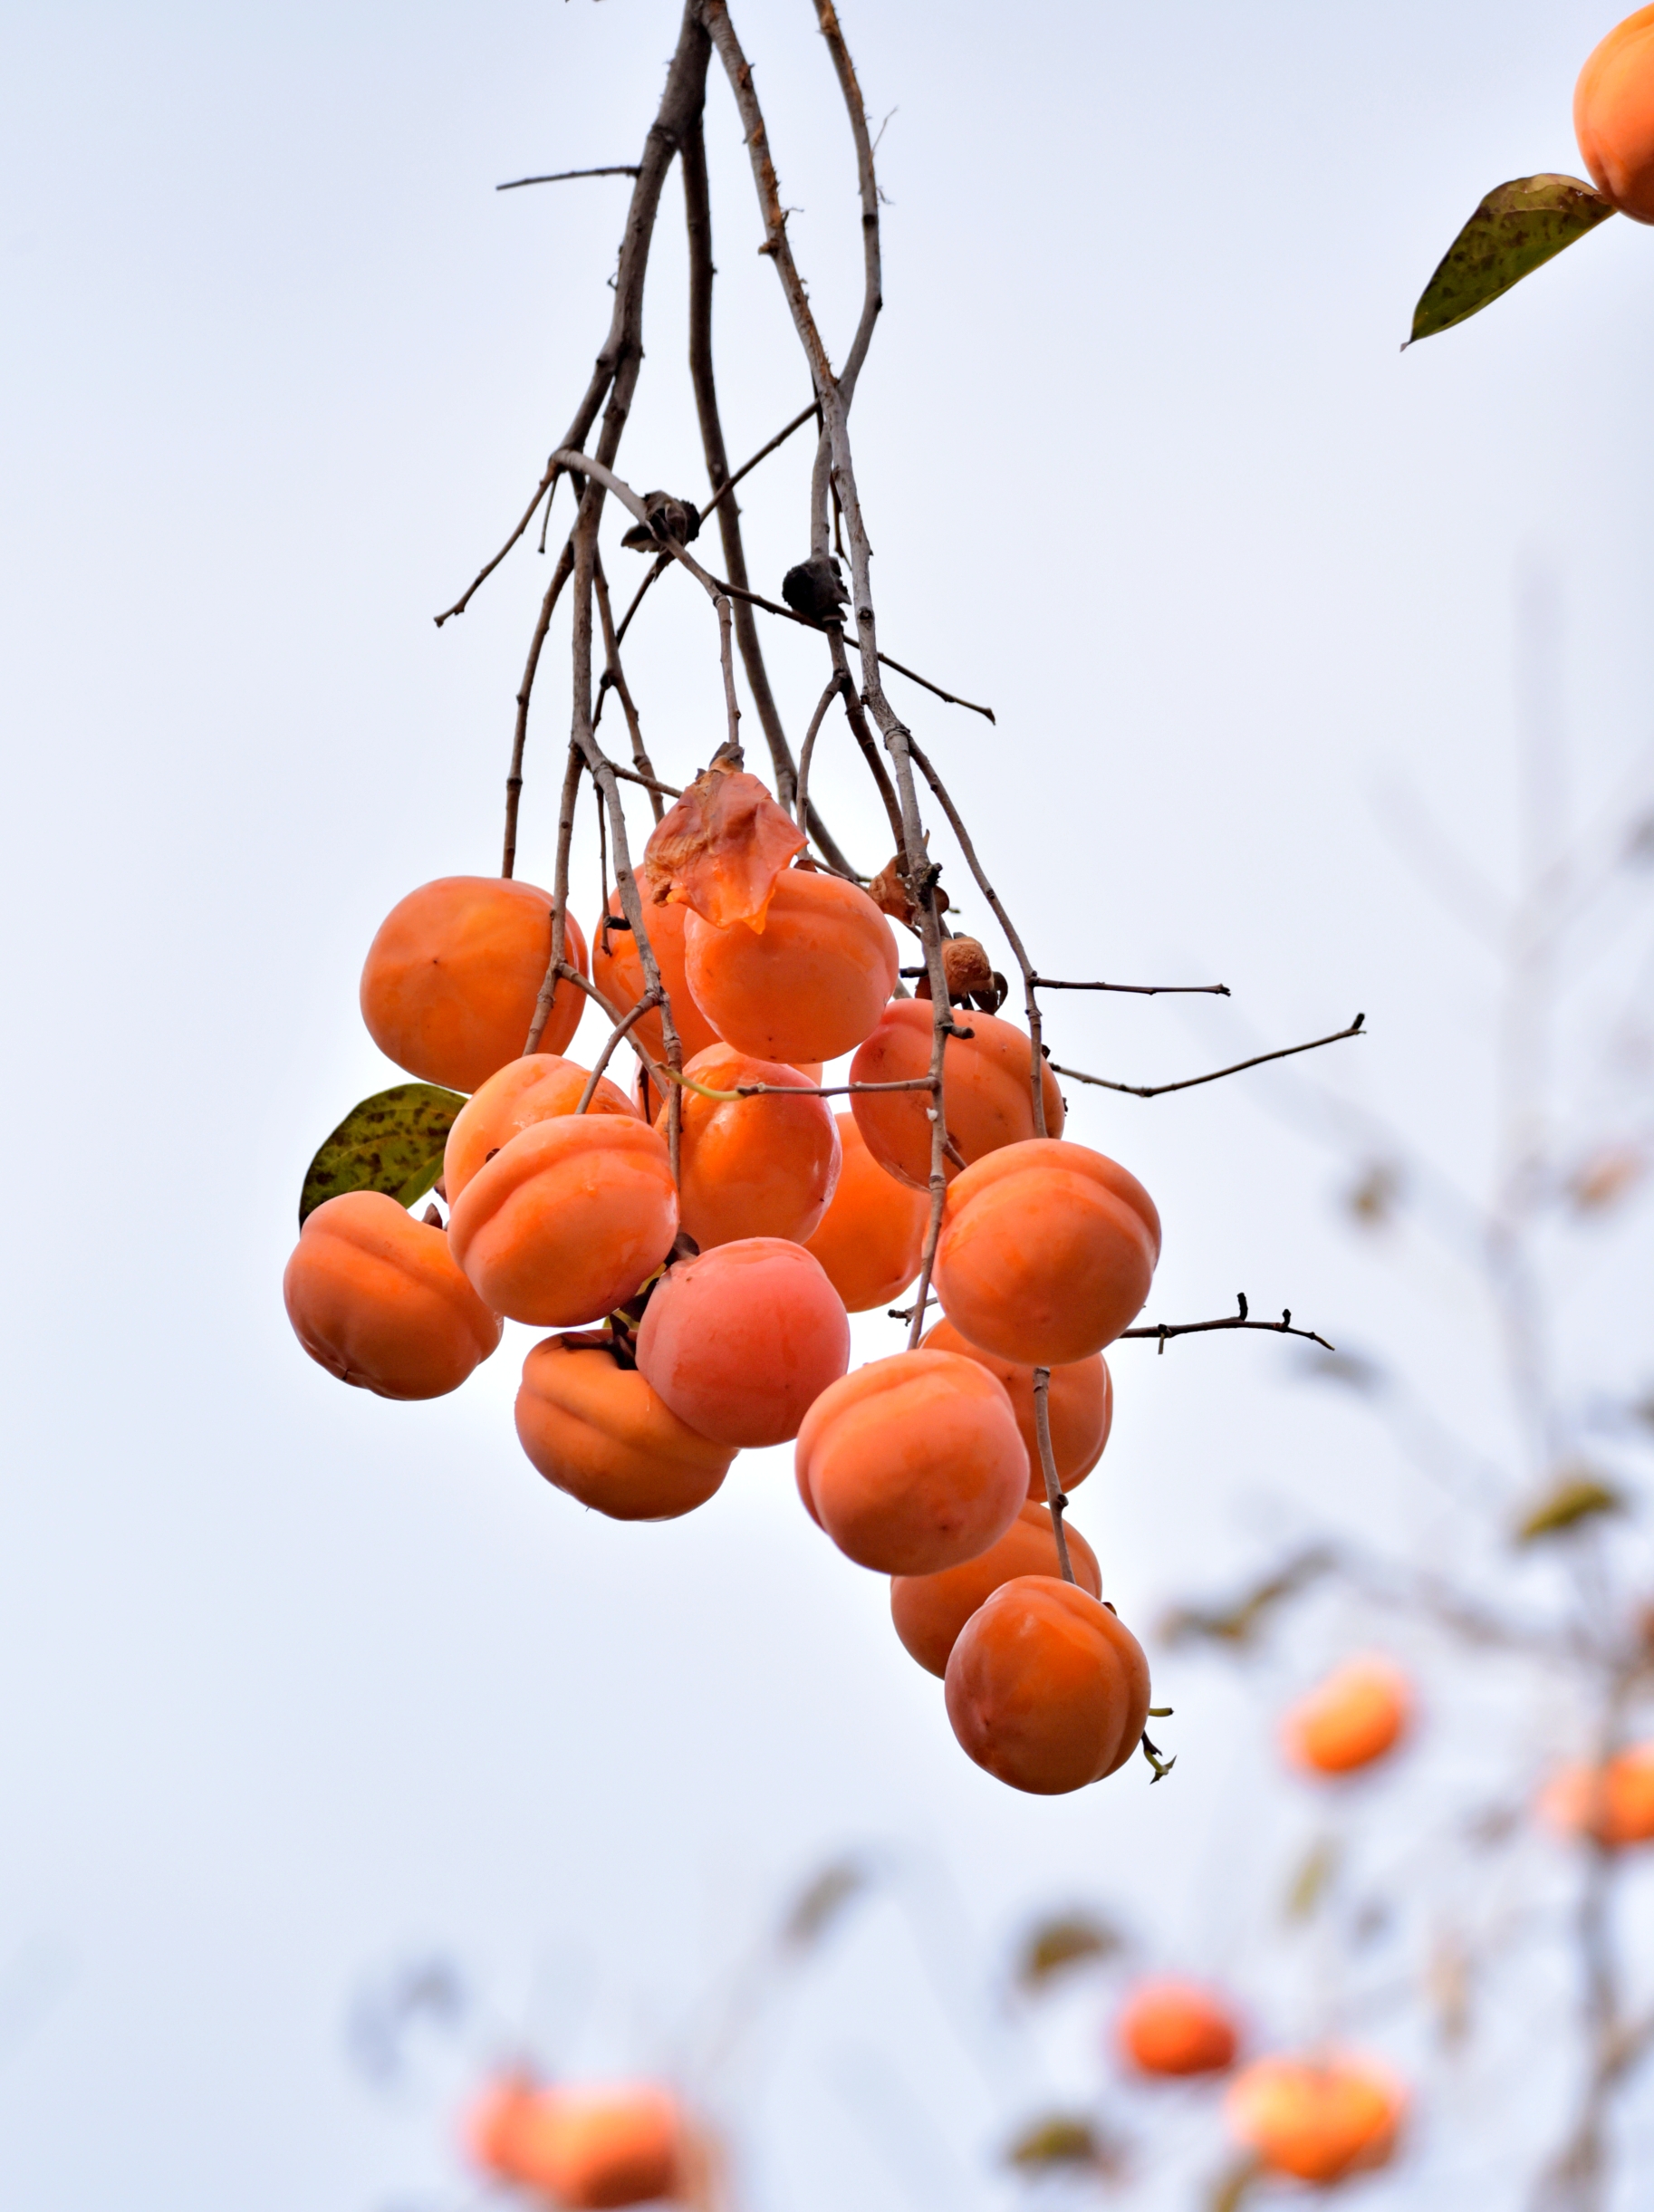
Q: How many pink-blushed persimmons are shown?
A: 1